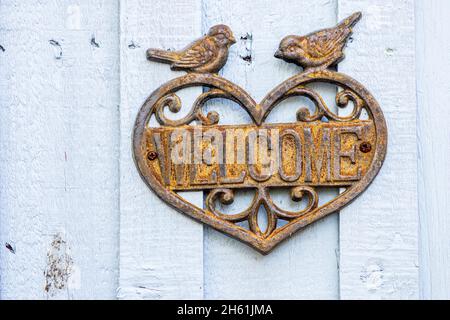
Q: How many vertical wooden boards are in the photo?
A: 5